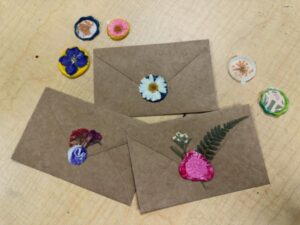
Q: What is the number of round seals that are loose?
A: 5